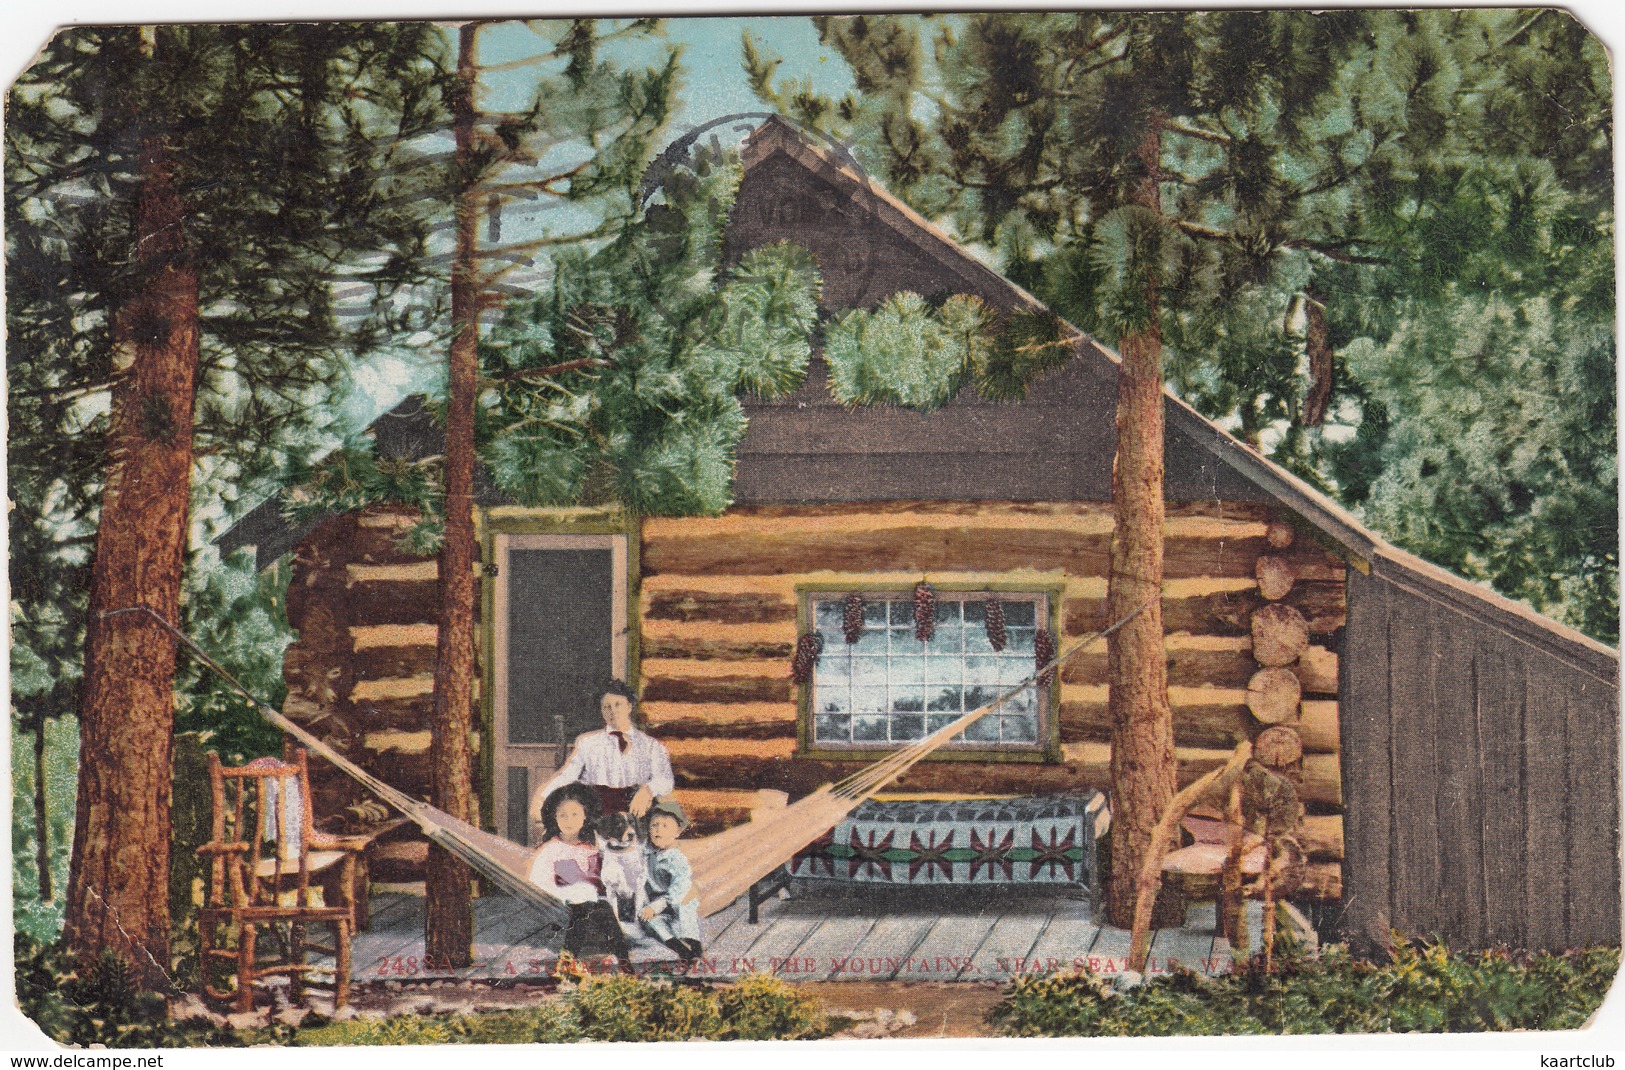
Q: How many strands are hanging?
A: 5